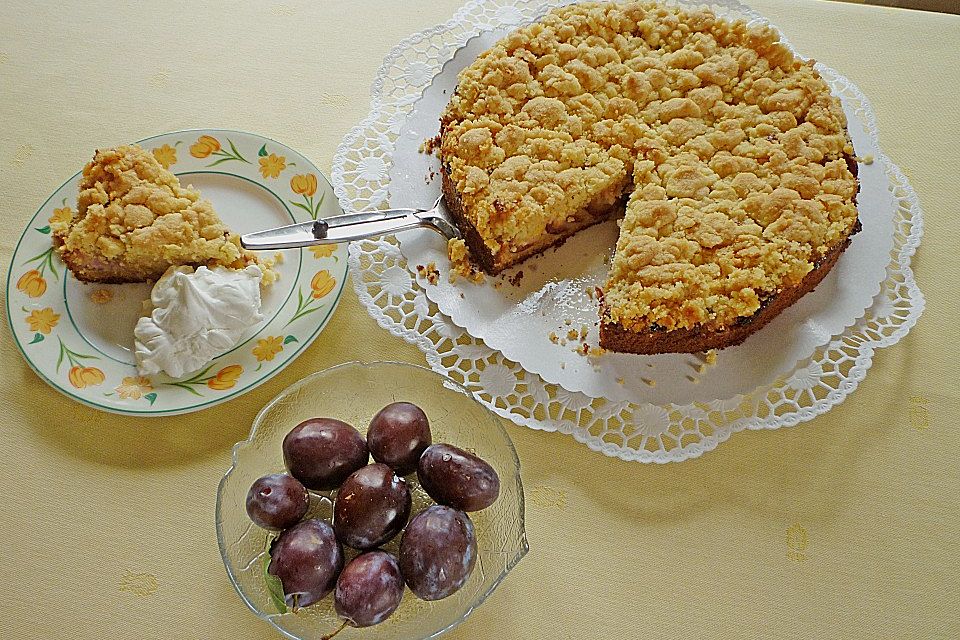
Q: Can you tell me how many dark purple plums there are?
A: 8